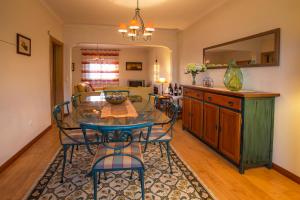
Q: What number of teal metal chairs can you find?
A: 6